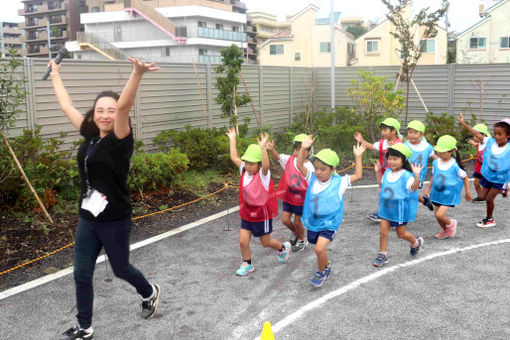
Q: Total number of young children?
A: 9